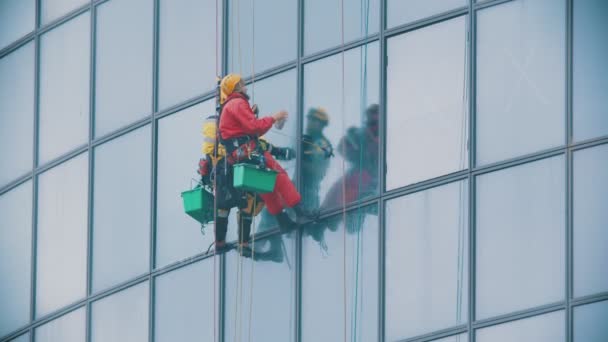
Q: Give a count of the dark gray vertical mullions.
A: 8